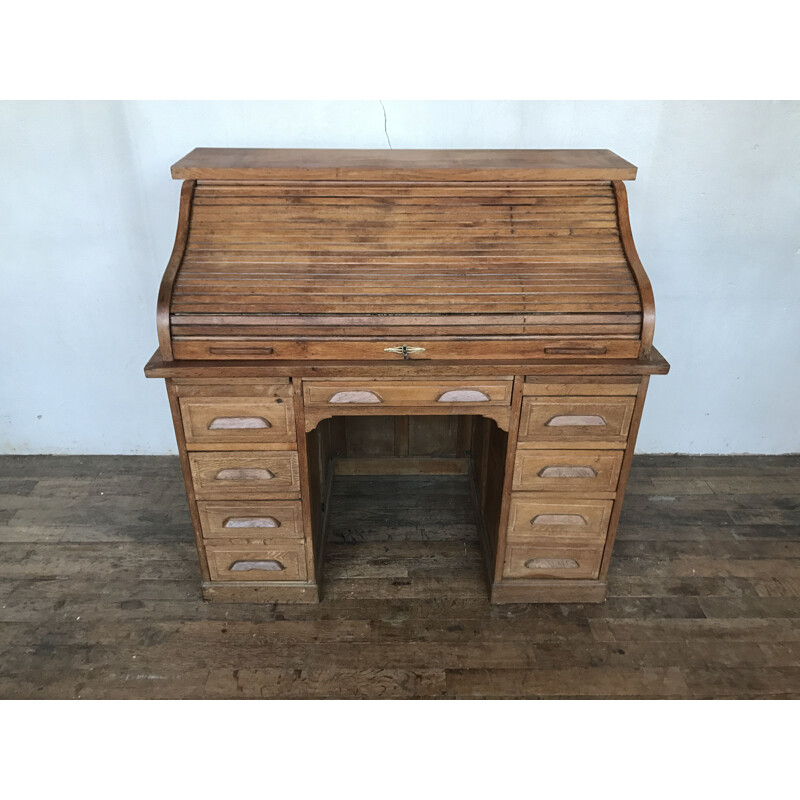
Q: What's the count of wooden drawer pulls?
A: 10